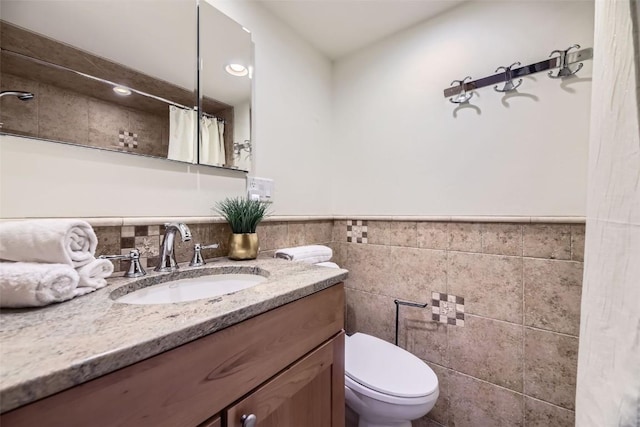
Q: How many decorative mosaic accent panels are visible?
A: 4